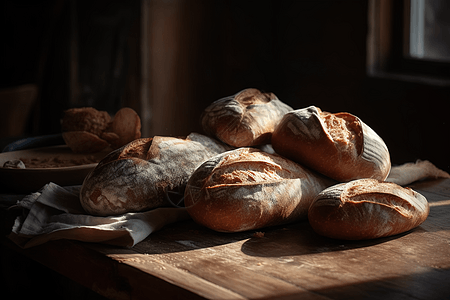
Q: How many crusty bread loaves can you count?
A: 5